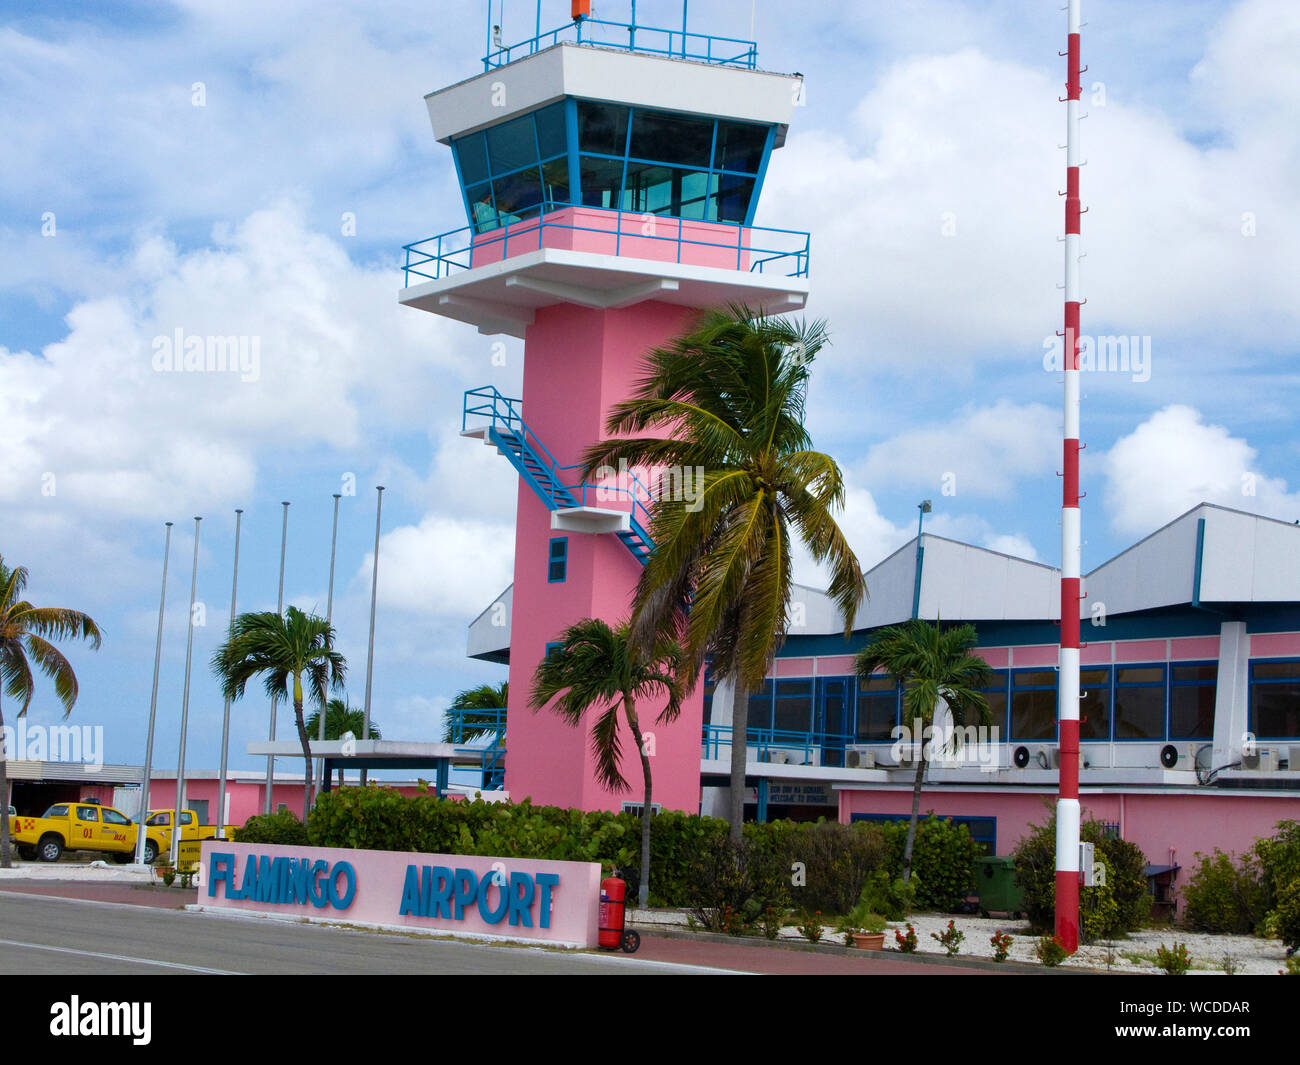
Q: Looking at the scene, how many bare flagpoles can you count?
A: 6